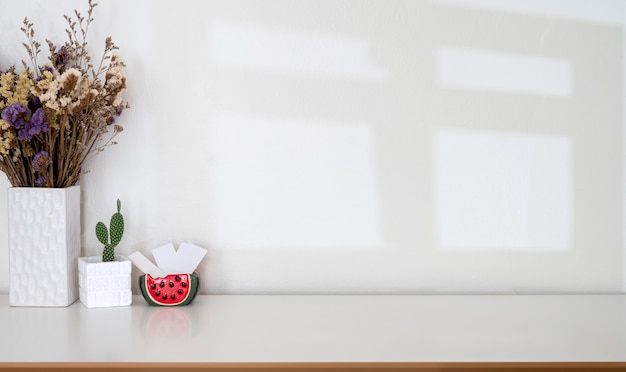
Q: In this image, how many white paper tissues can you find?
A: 3